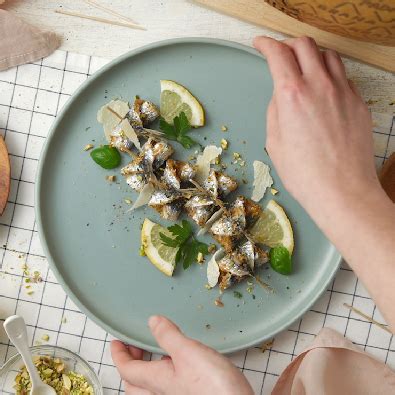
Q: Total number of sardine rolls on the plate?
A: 12